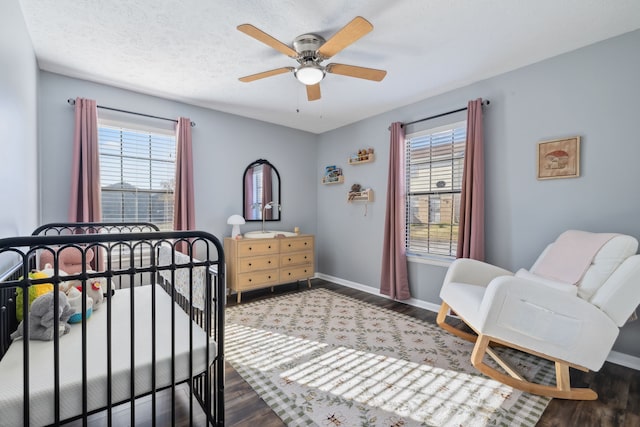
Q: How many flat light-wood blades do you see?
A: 5